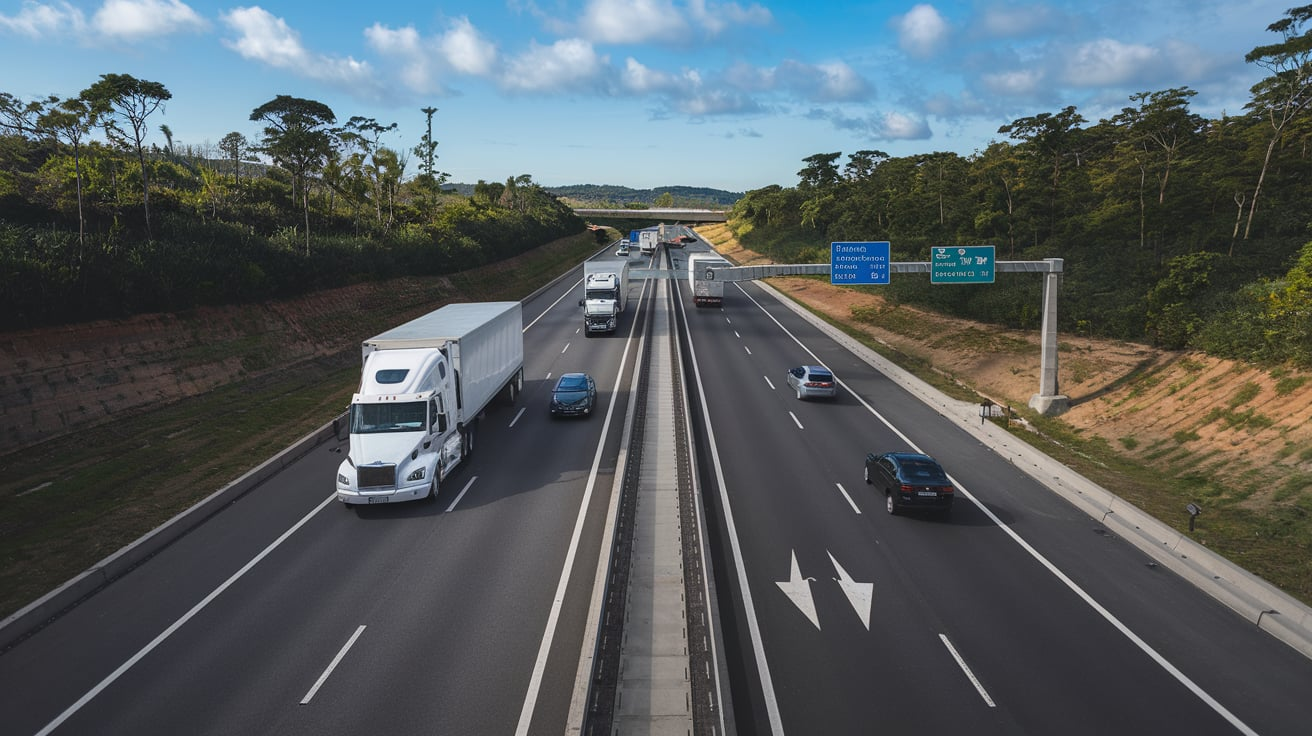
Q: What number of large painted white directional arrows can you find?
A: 2